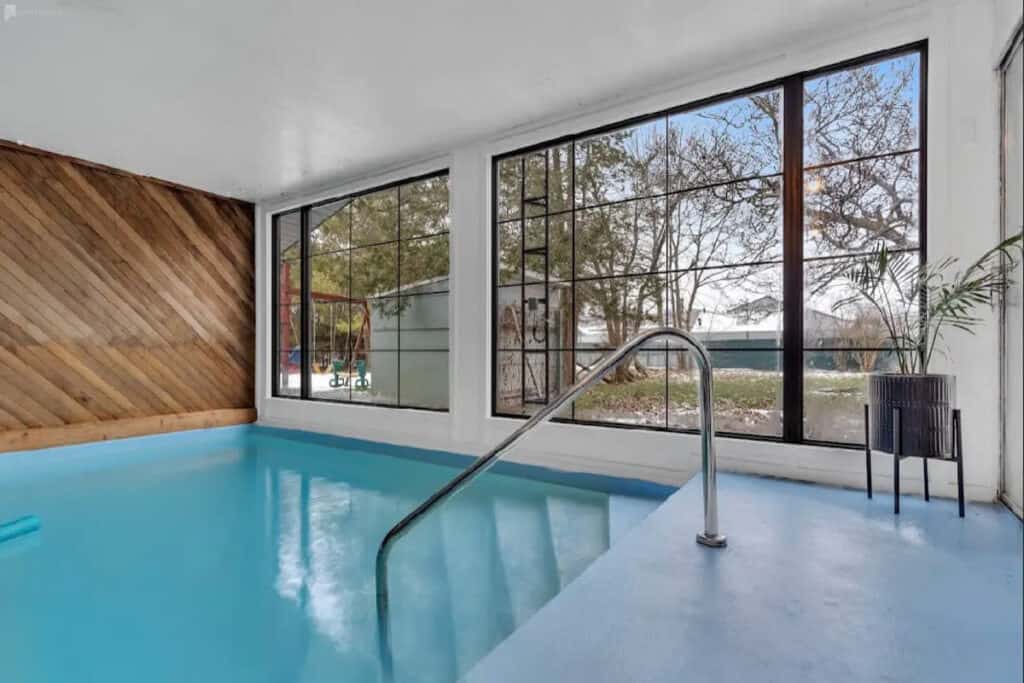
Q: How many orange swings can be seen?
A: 1